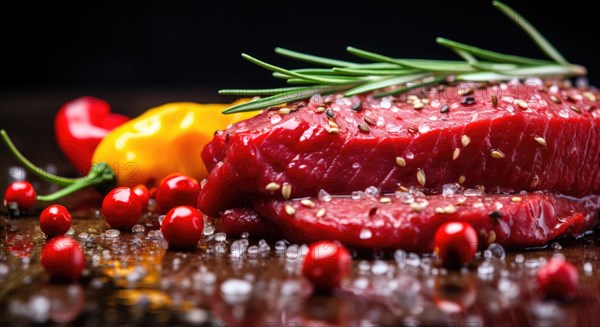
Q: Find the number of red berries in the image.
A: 10